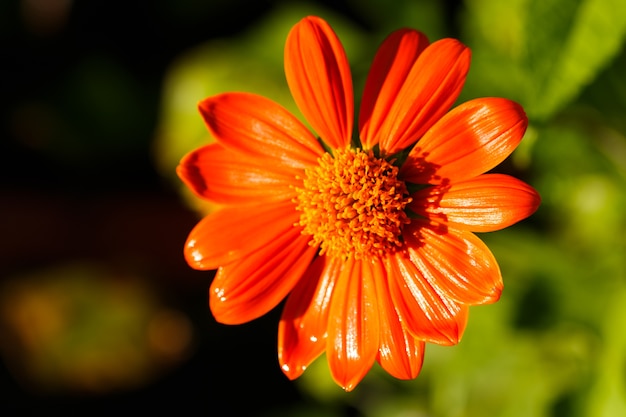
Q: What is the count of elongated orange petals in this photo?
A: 14